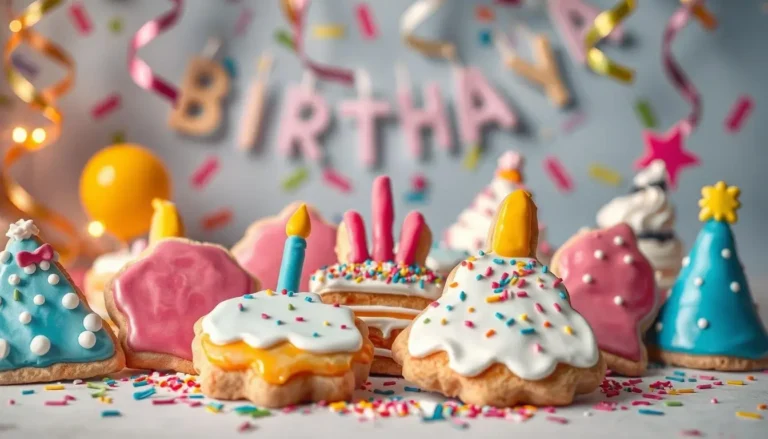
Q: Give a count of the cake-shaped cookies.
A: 3